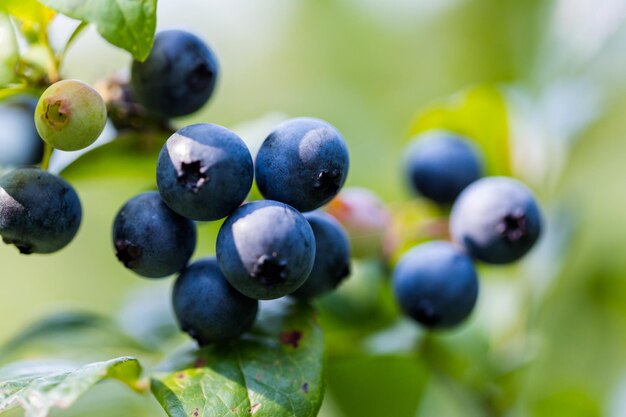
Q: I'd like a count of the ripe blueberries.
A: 12